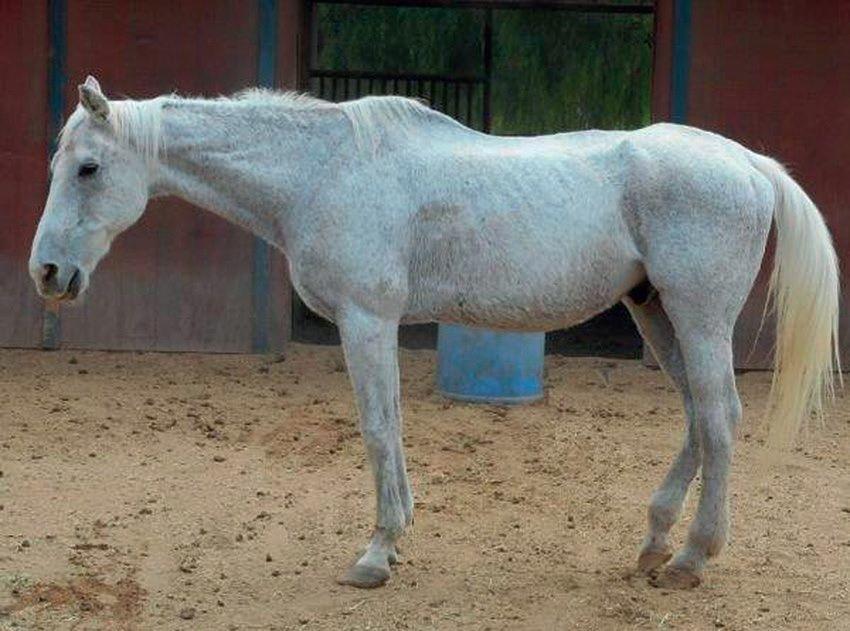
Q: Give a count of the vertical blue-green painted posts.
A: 3